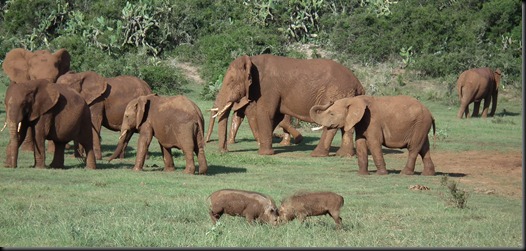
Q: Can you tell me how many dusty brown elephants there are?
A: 8